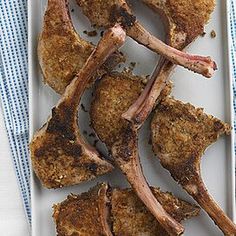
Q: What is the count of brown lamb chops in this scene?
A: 8